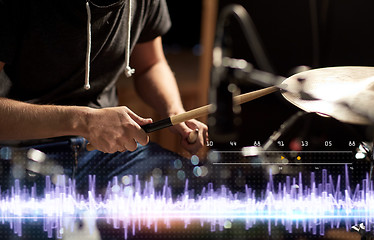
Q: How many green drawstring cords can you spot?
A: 0